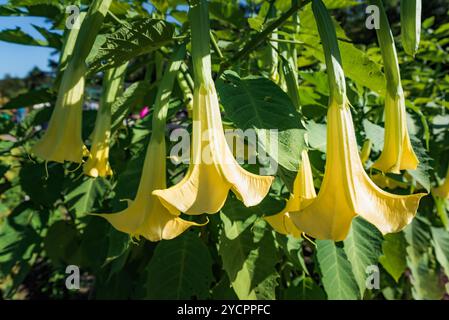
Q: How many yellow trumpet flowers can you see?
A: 7